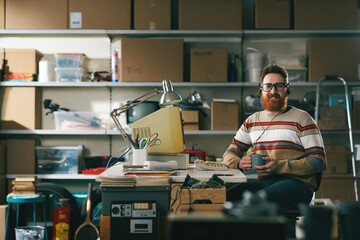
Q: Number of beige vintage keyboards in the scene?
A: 1